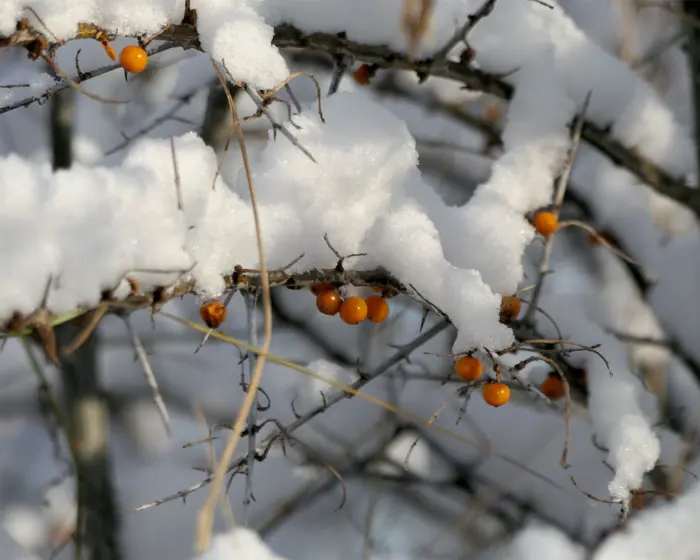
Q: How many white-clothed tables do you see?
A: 0